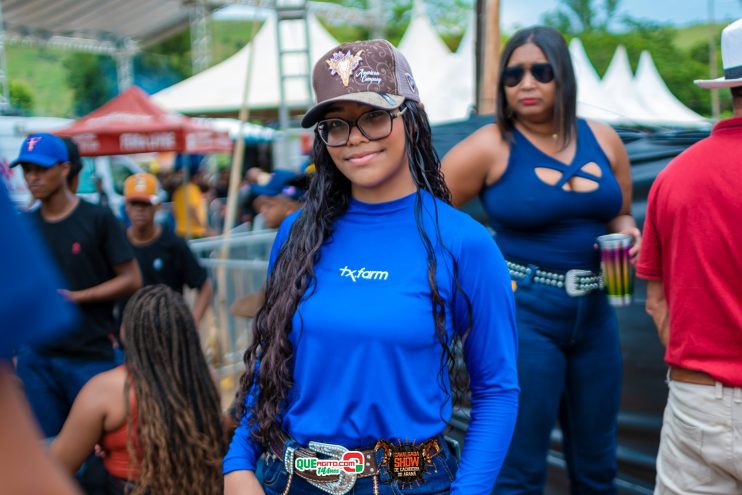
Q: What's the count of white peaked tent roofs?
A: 6